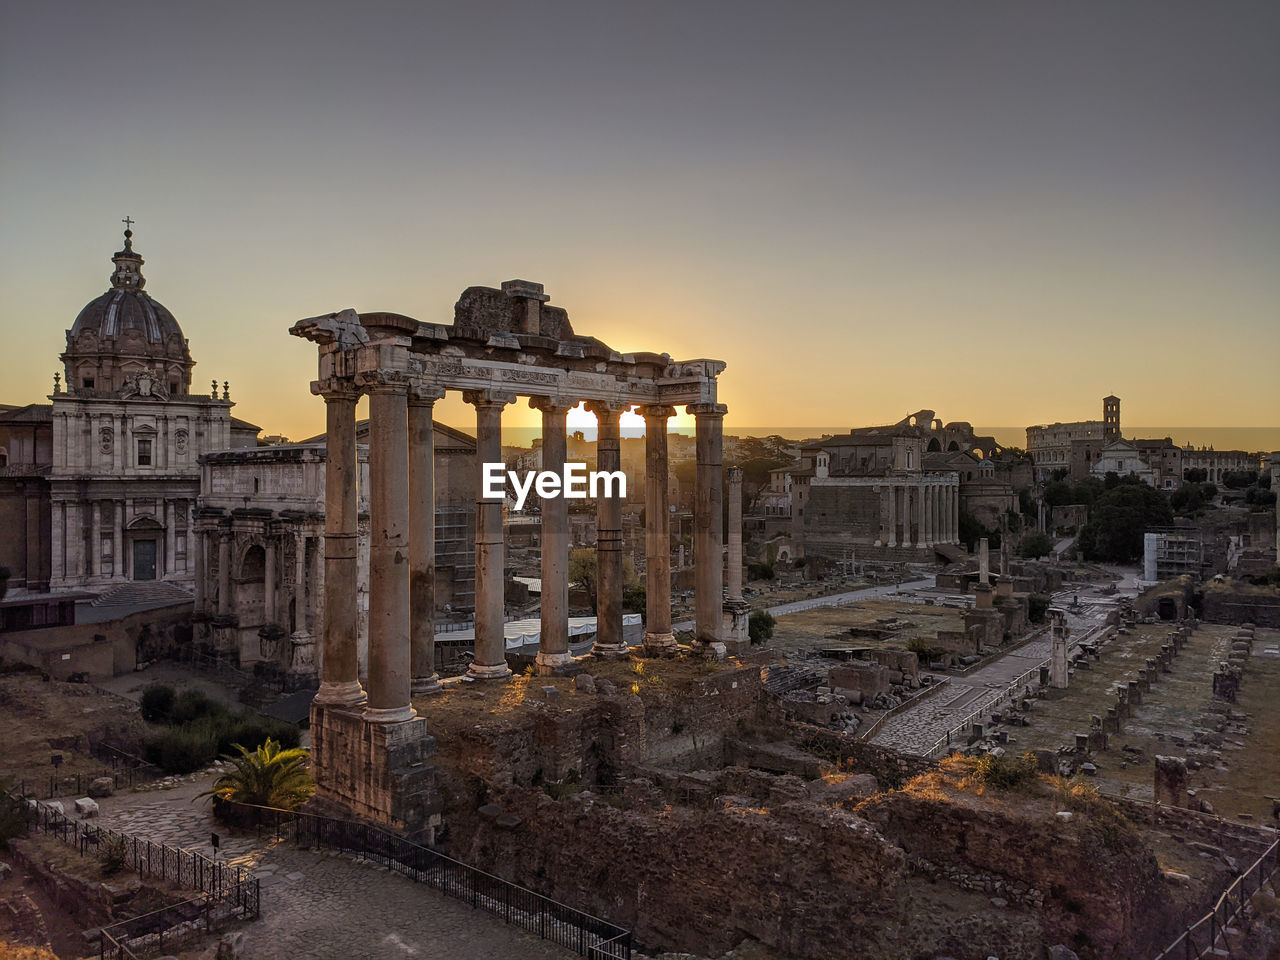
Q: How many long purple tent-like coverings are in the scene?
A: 0